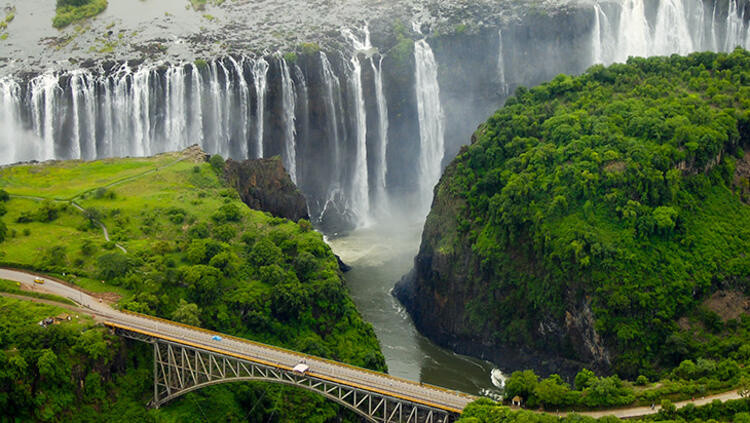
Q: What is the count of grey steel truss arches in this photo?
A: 1